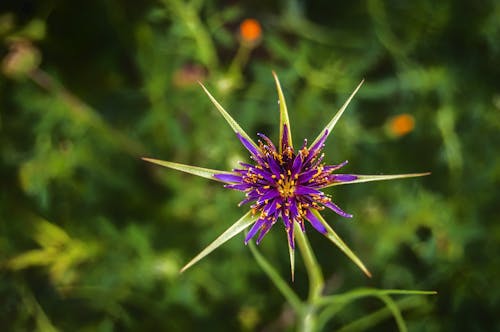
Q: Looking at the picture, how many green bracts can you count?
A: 8